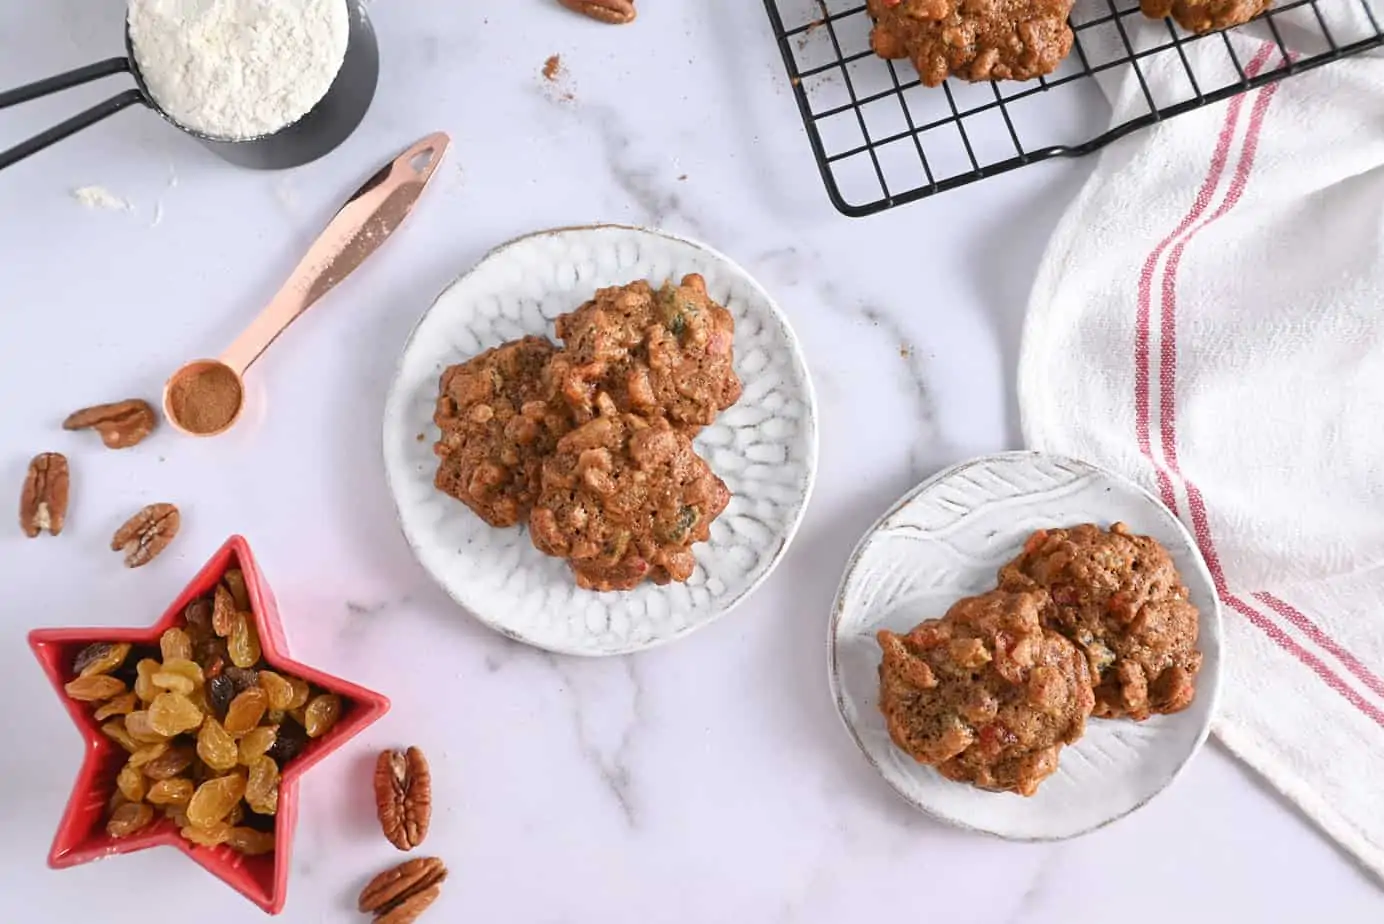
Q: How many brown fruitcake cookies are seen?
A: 7